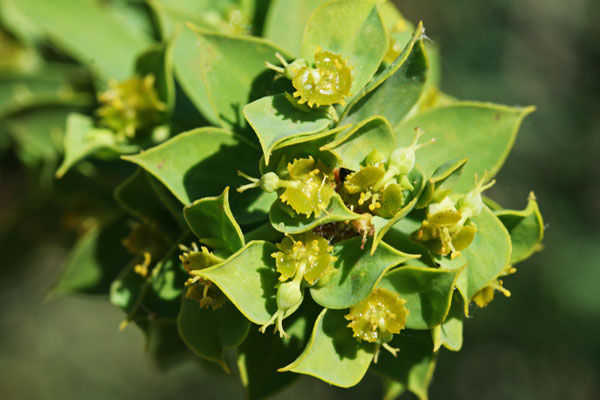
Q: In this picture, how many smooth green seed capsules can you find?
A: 5